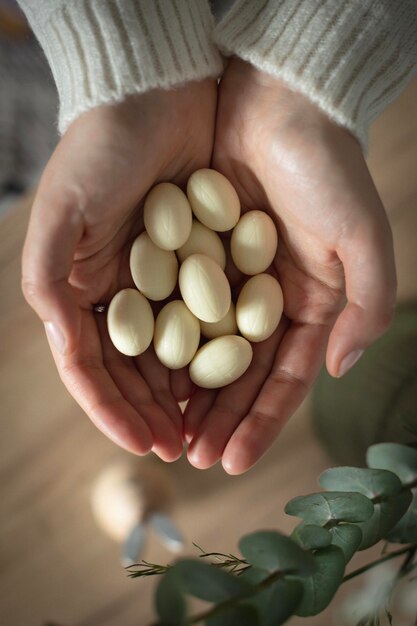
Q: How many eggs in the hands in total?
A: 11